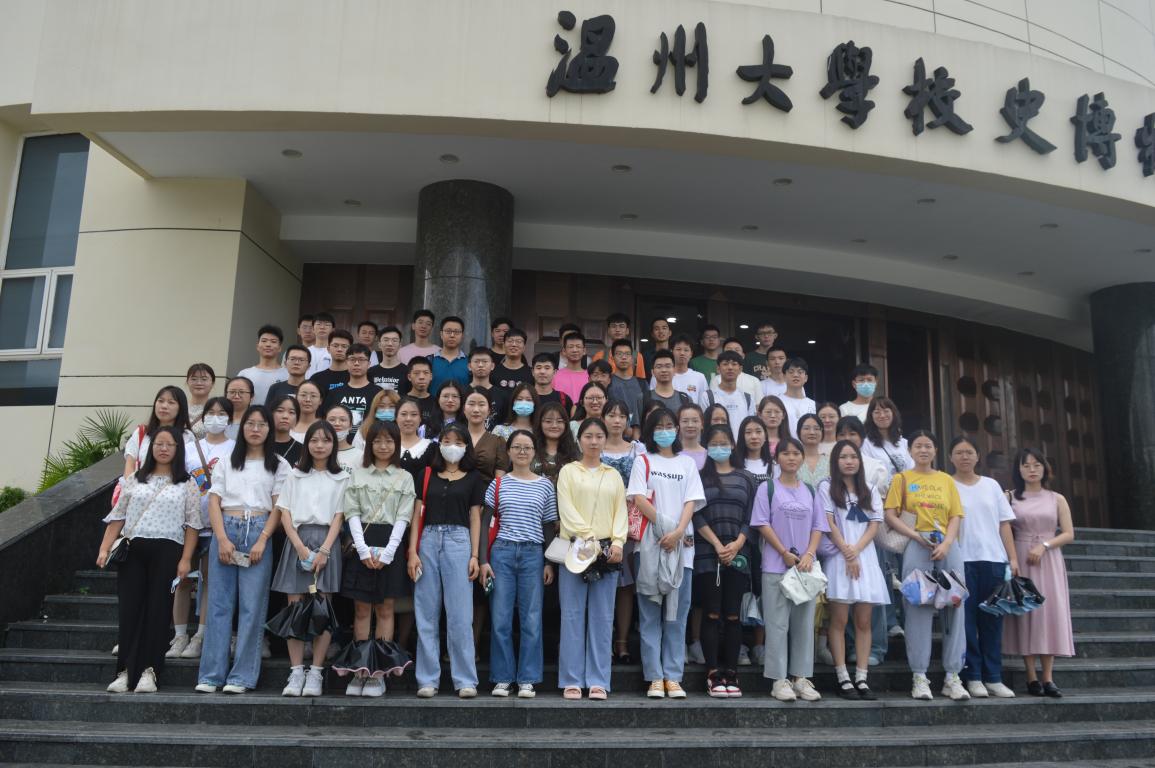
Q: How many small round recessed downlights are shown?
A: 13